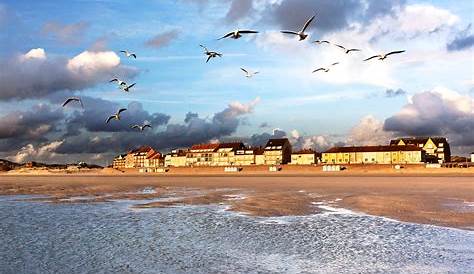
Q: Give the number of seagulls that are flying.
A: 15